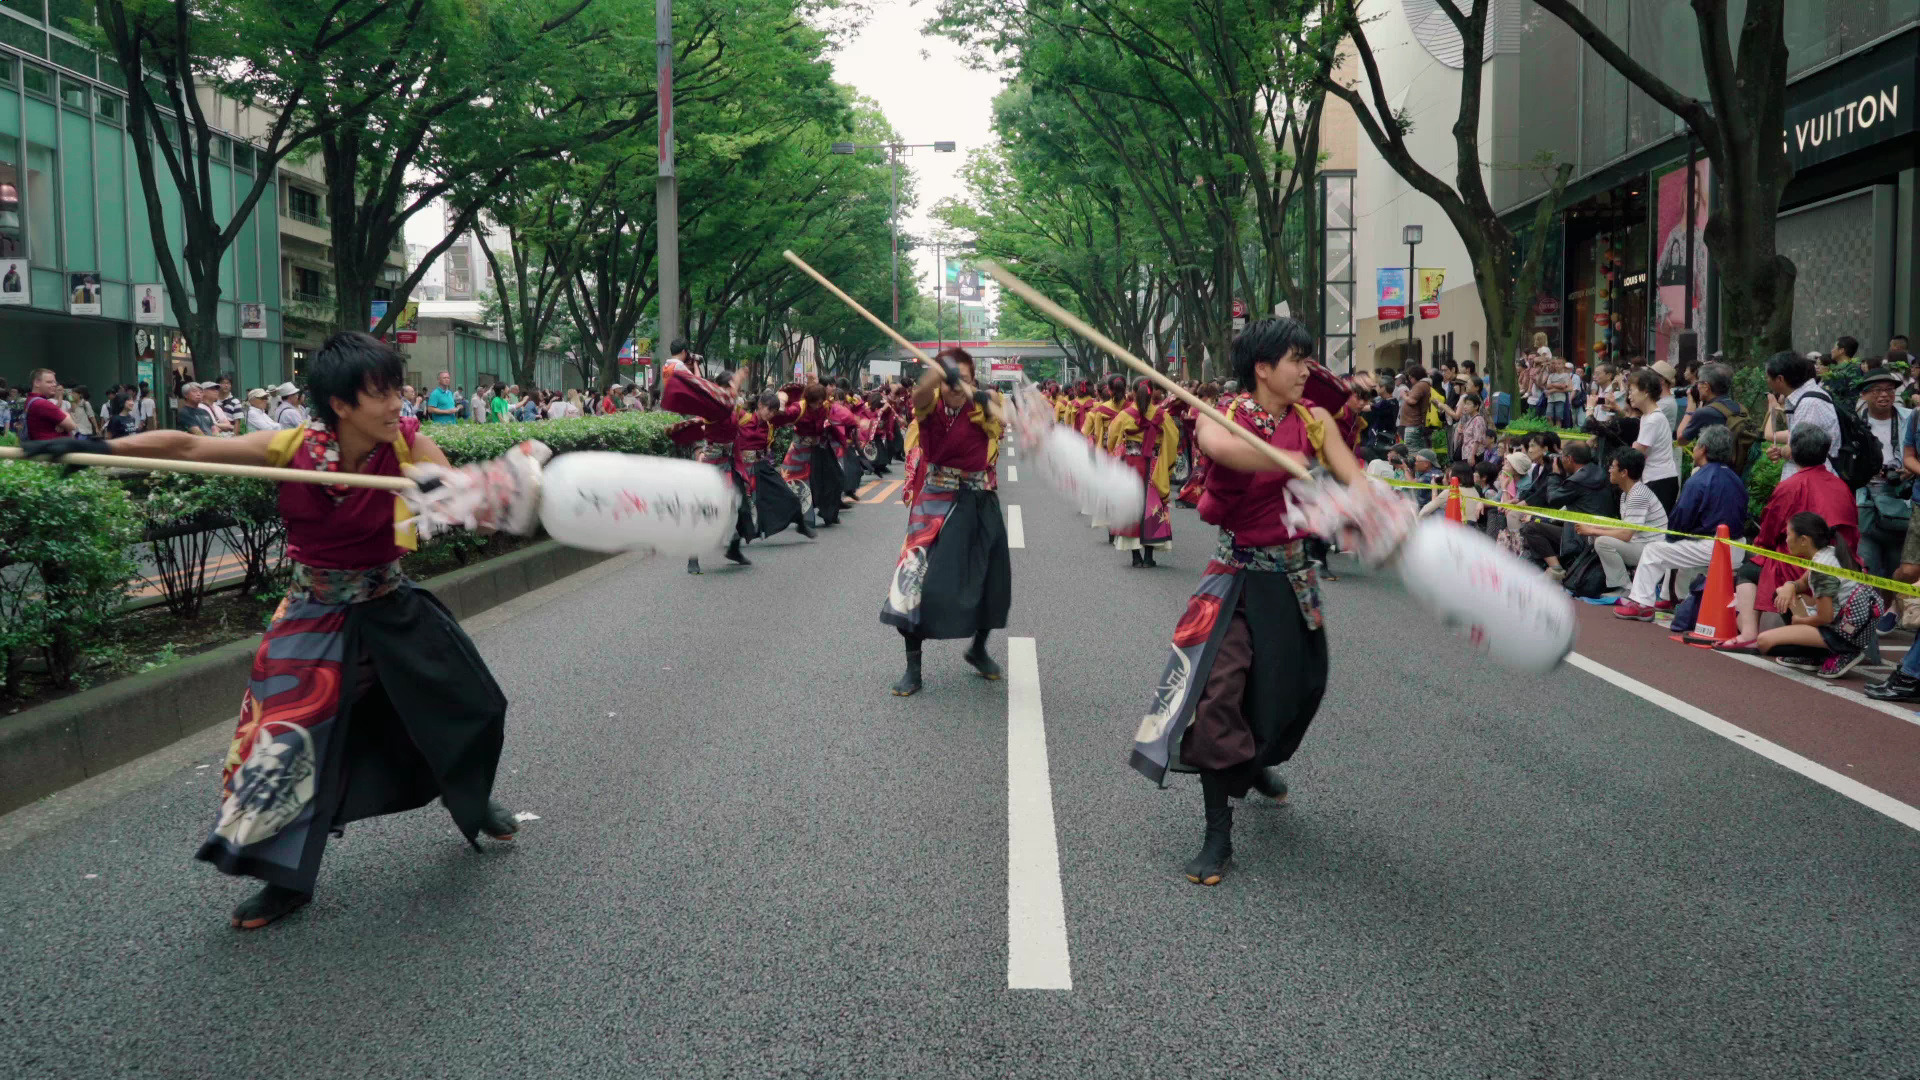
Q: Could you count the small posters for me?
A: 4